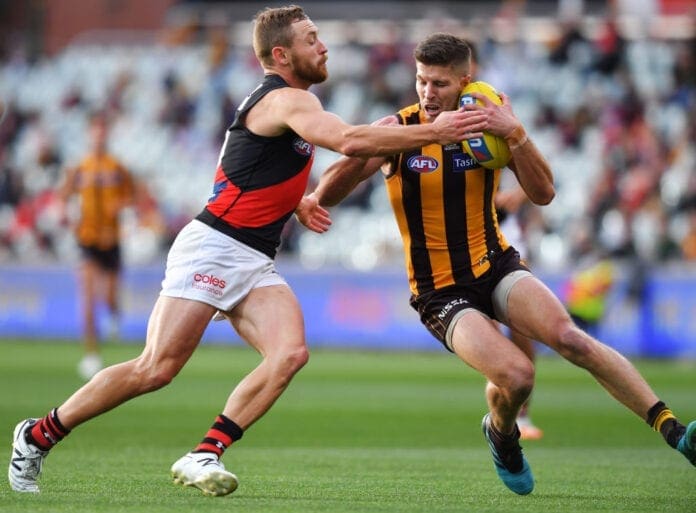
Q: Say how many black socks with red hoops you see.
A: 2